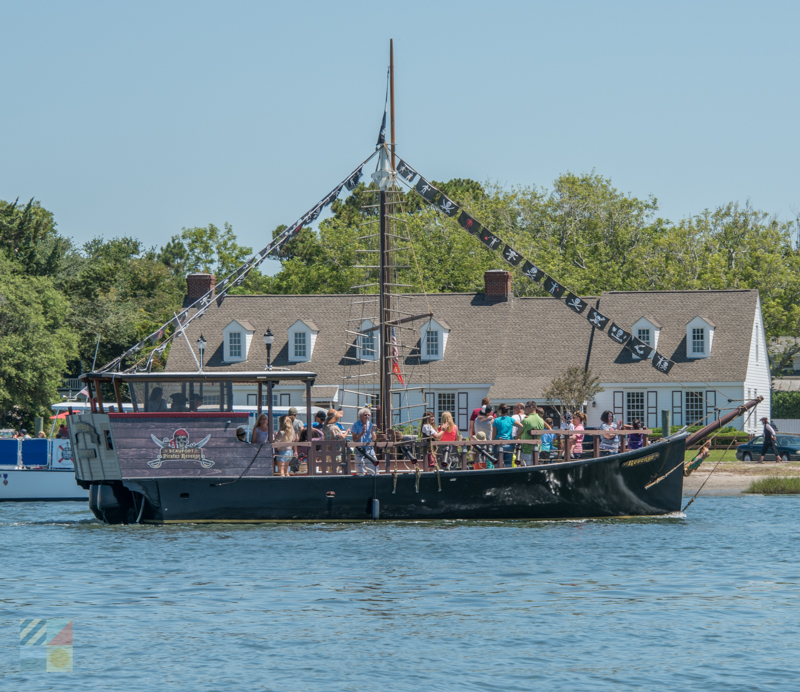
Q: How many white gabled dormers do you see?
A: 6